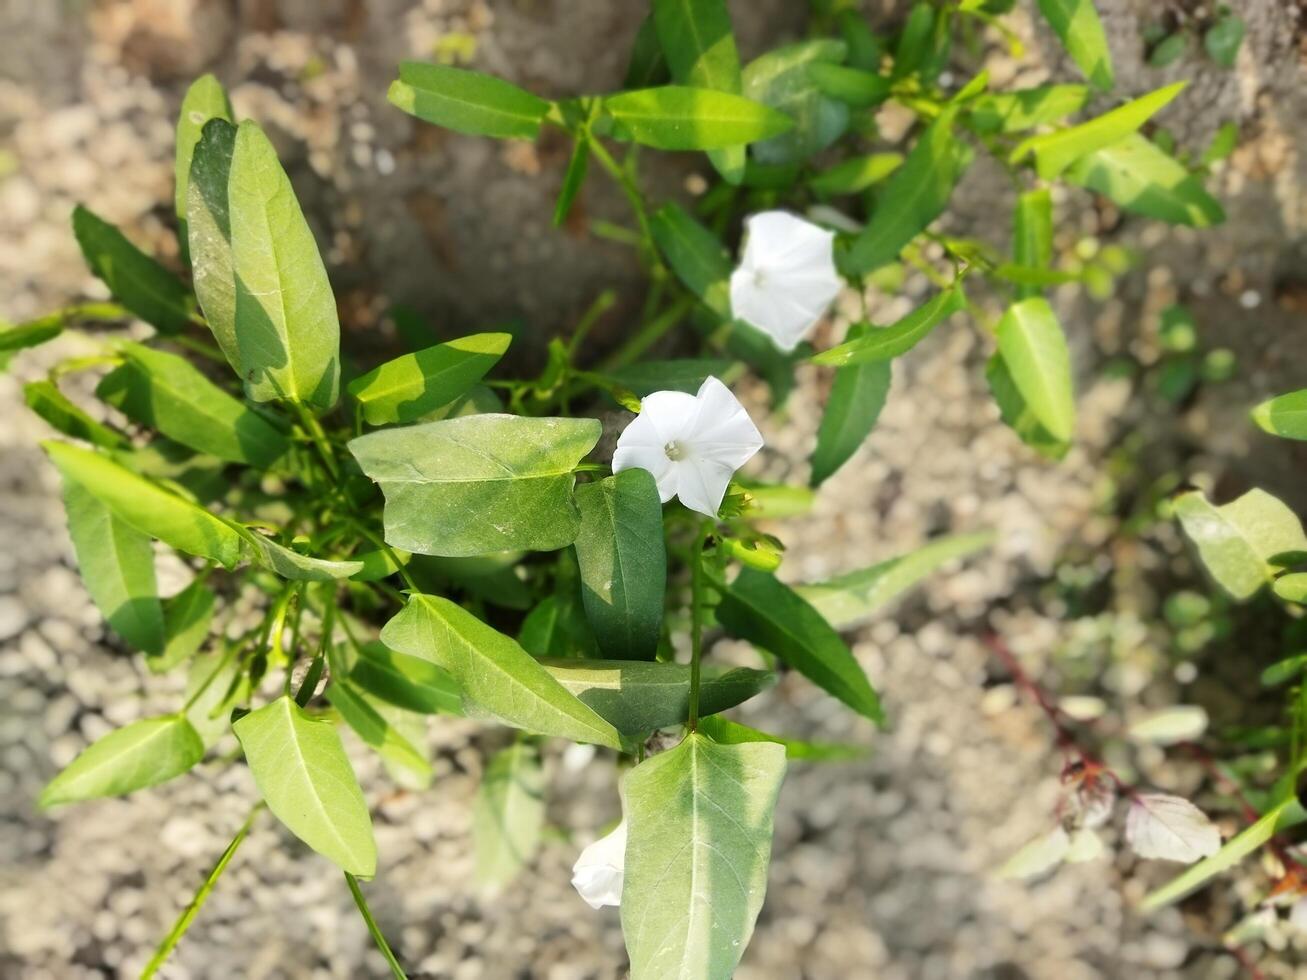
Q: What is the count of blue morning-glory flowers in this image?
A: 0